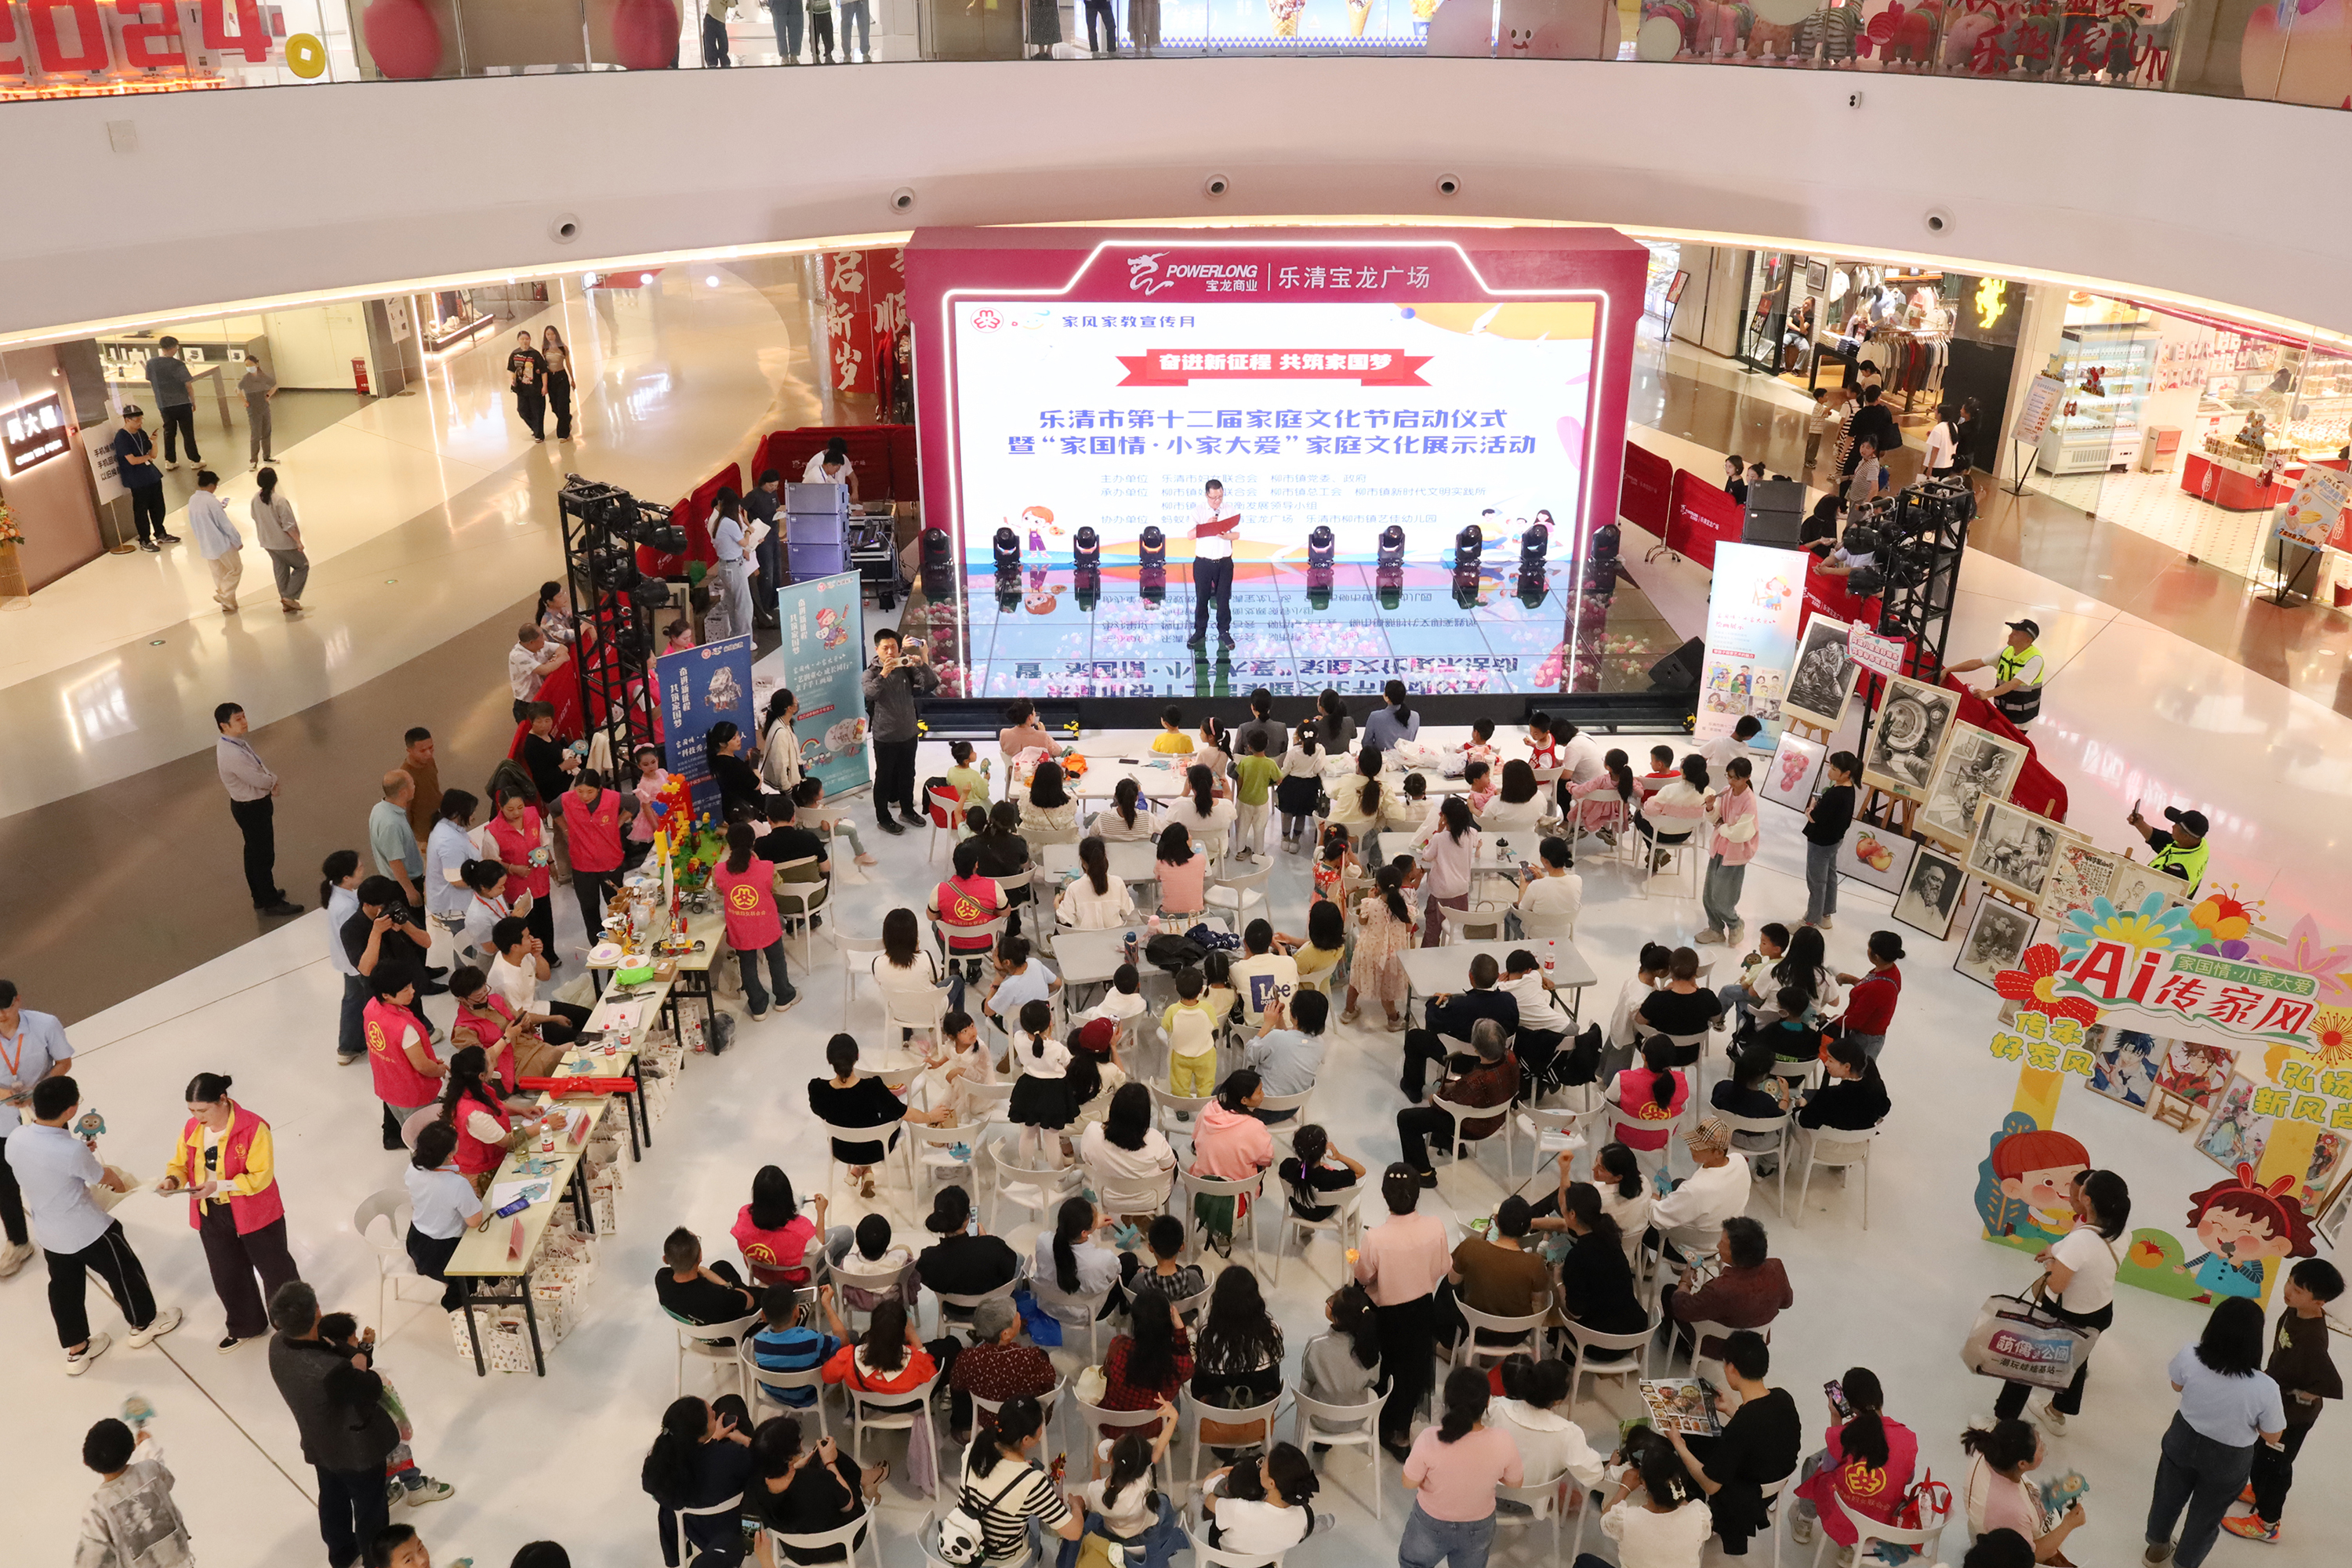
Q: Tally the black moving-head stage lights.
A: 9